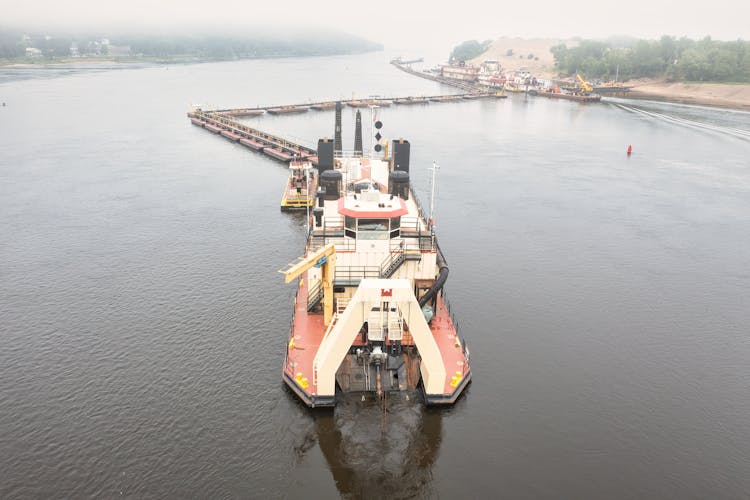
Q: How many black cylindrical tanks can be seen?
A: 2